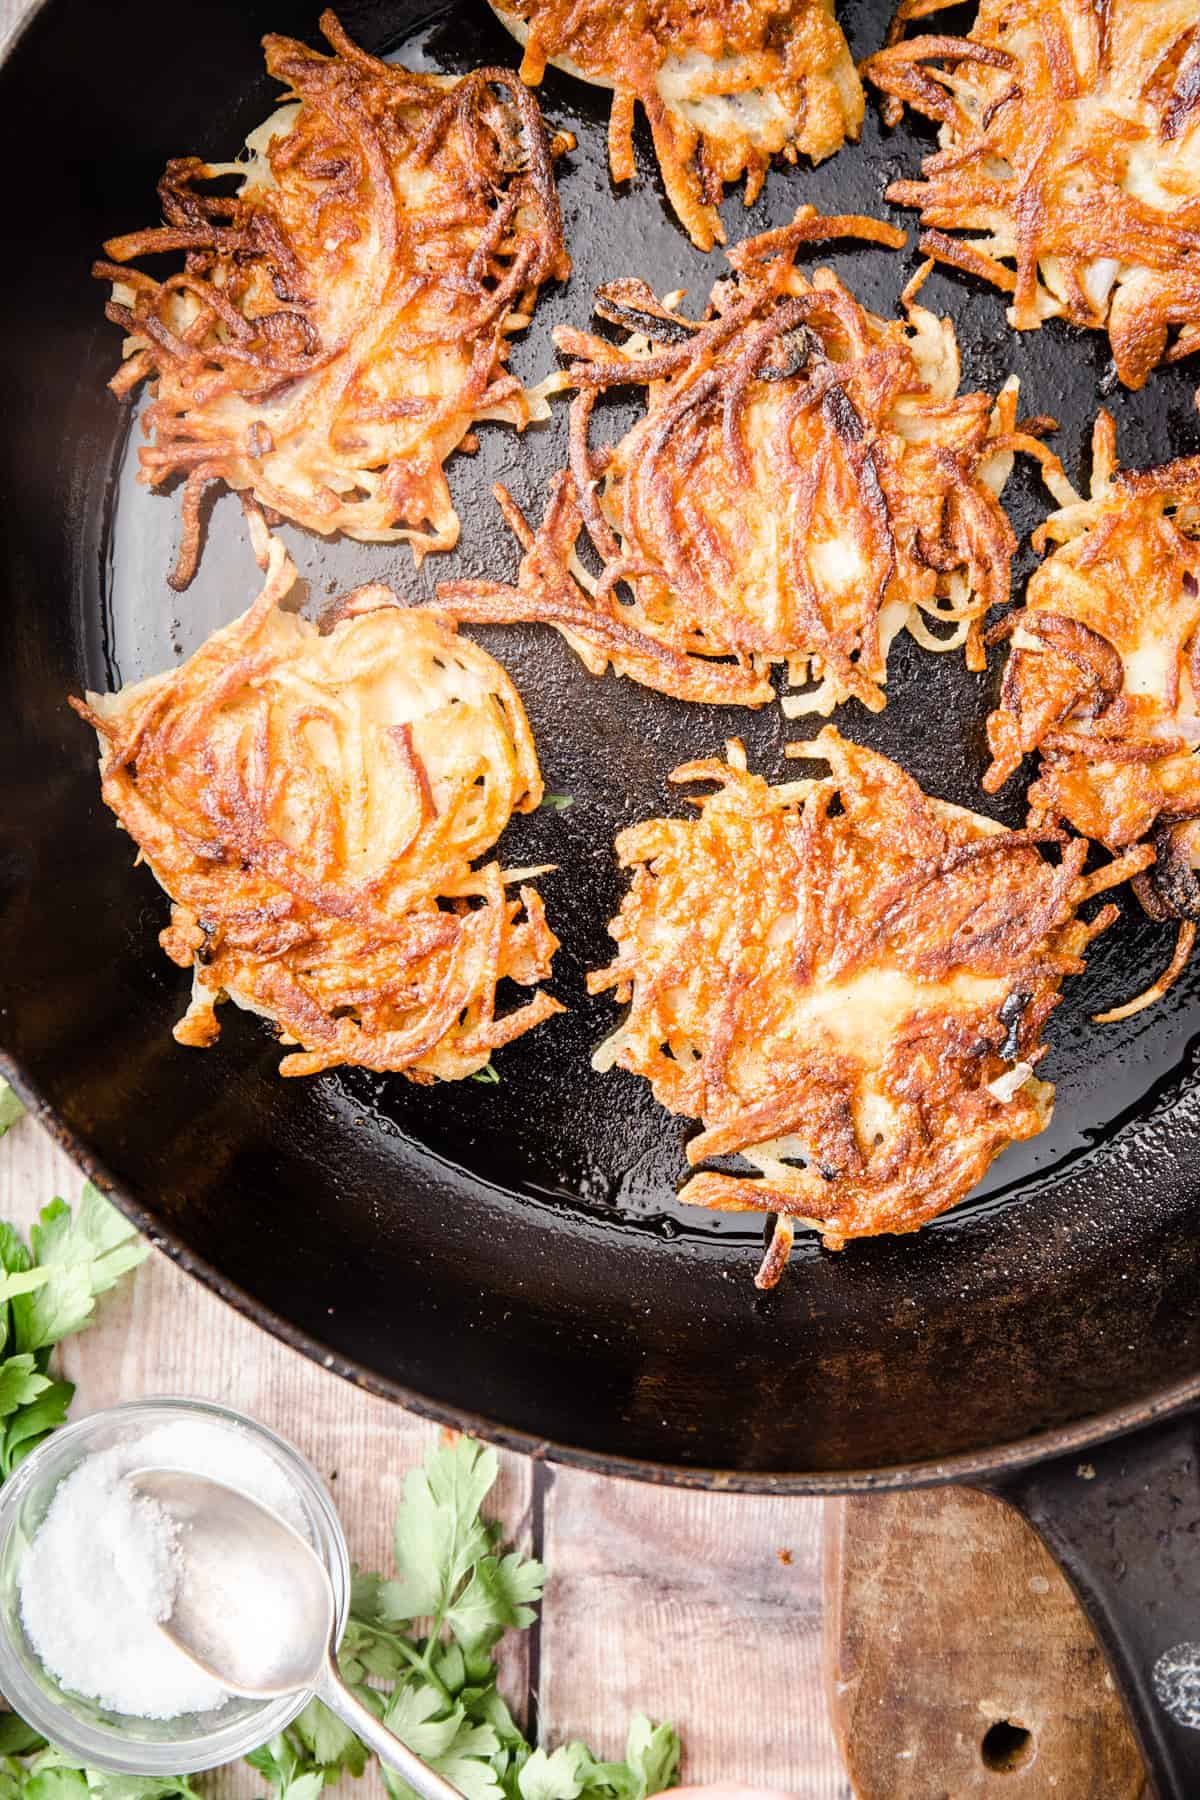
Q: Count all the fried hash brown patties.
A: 7